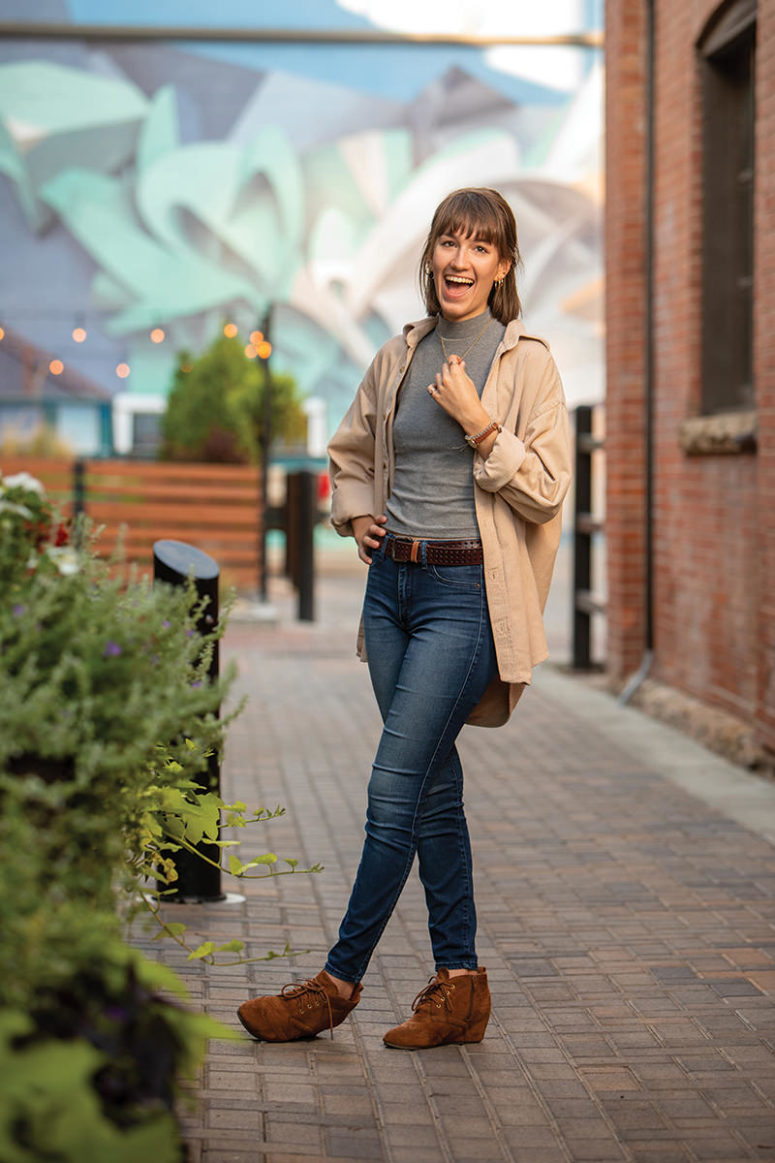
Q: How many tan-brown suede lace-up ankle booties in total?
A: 2